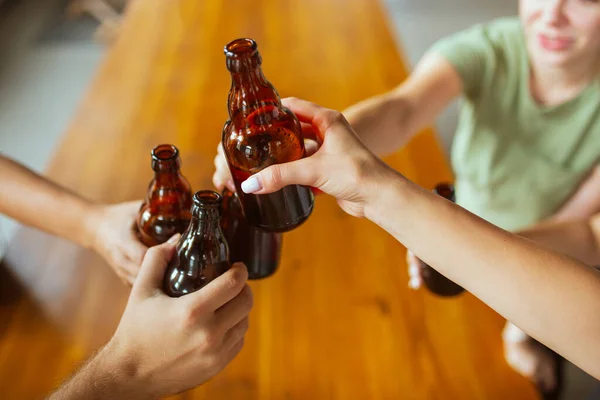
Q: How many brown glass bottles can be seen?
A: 5